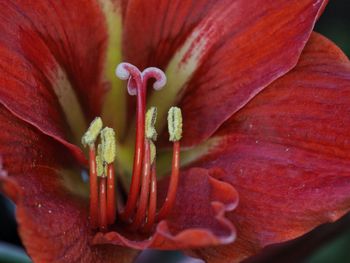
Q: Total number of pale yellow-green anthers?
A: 6